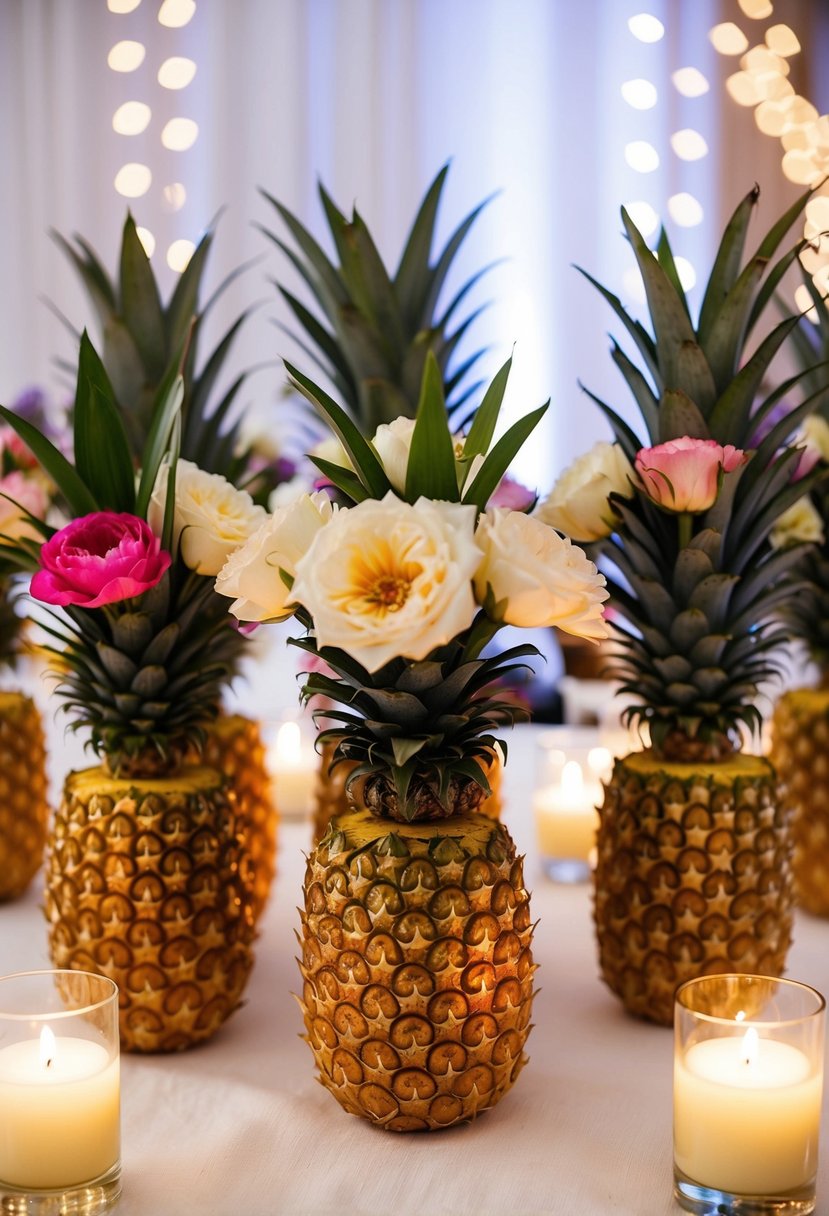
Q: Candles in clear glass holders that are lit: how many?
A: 4